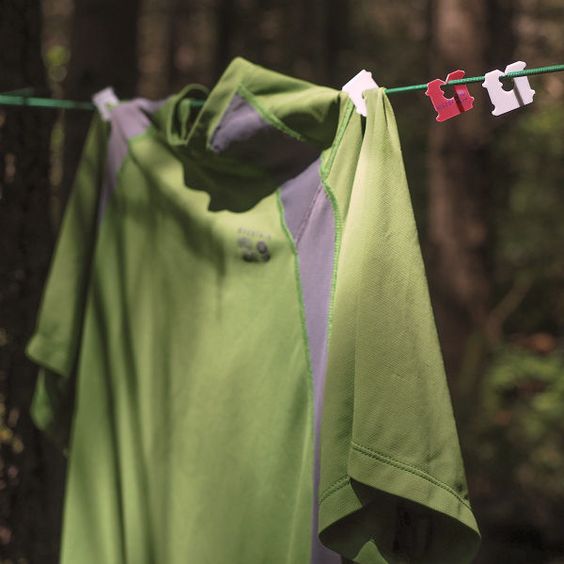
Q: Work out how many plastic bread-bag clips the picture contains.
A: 4